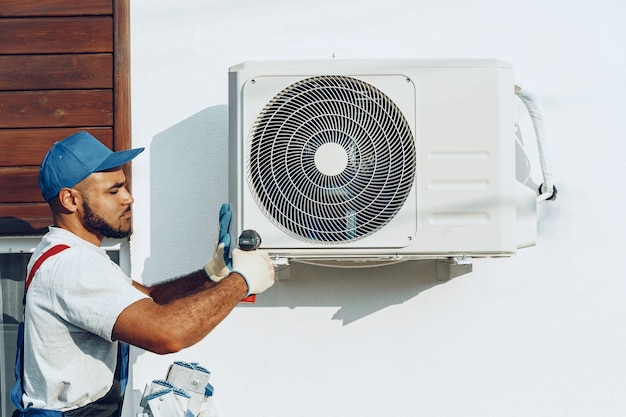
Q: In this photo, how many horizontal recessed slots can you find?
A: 3